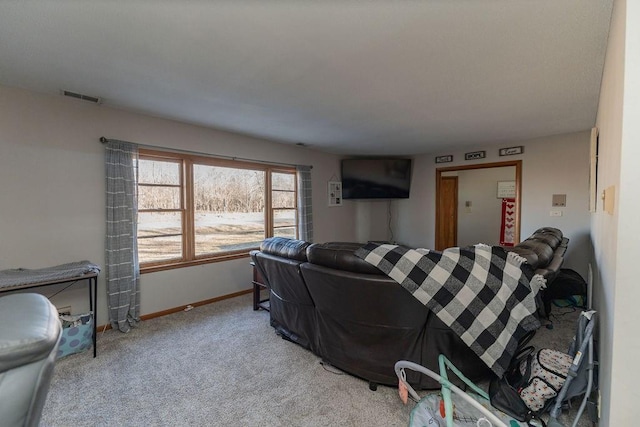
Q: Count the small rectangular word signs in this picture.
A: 3